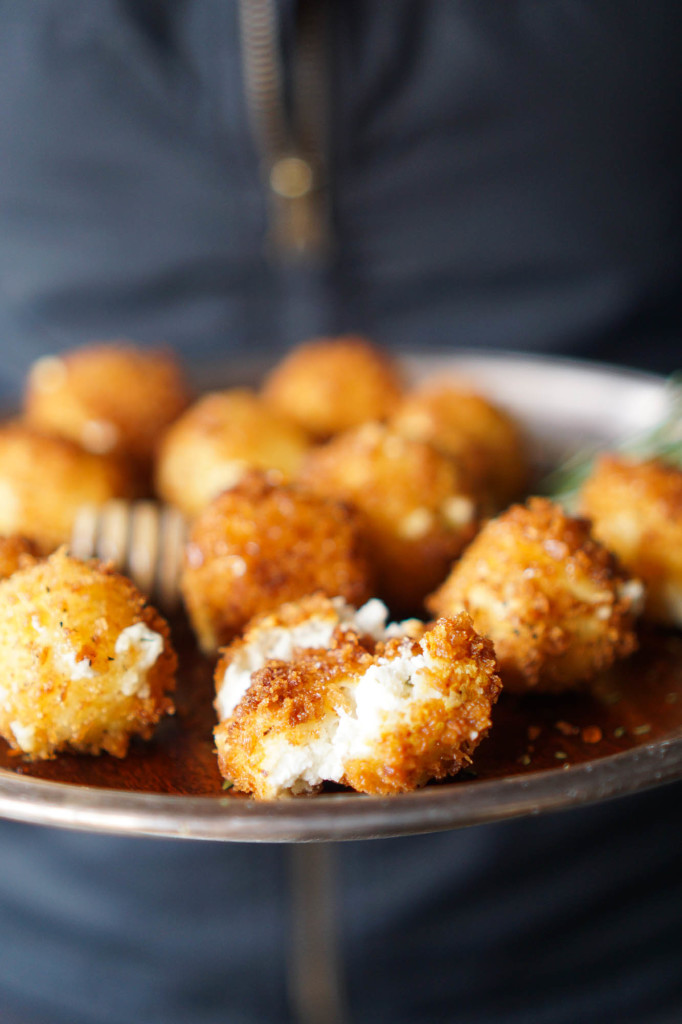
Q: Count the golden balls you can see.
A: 12